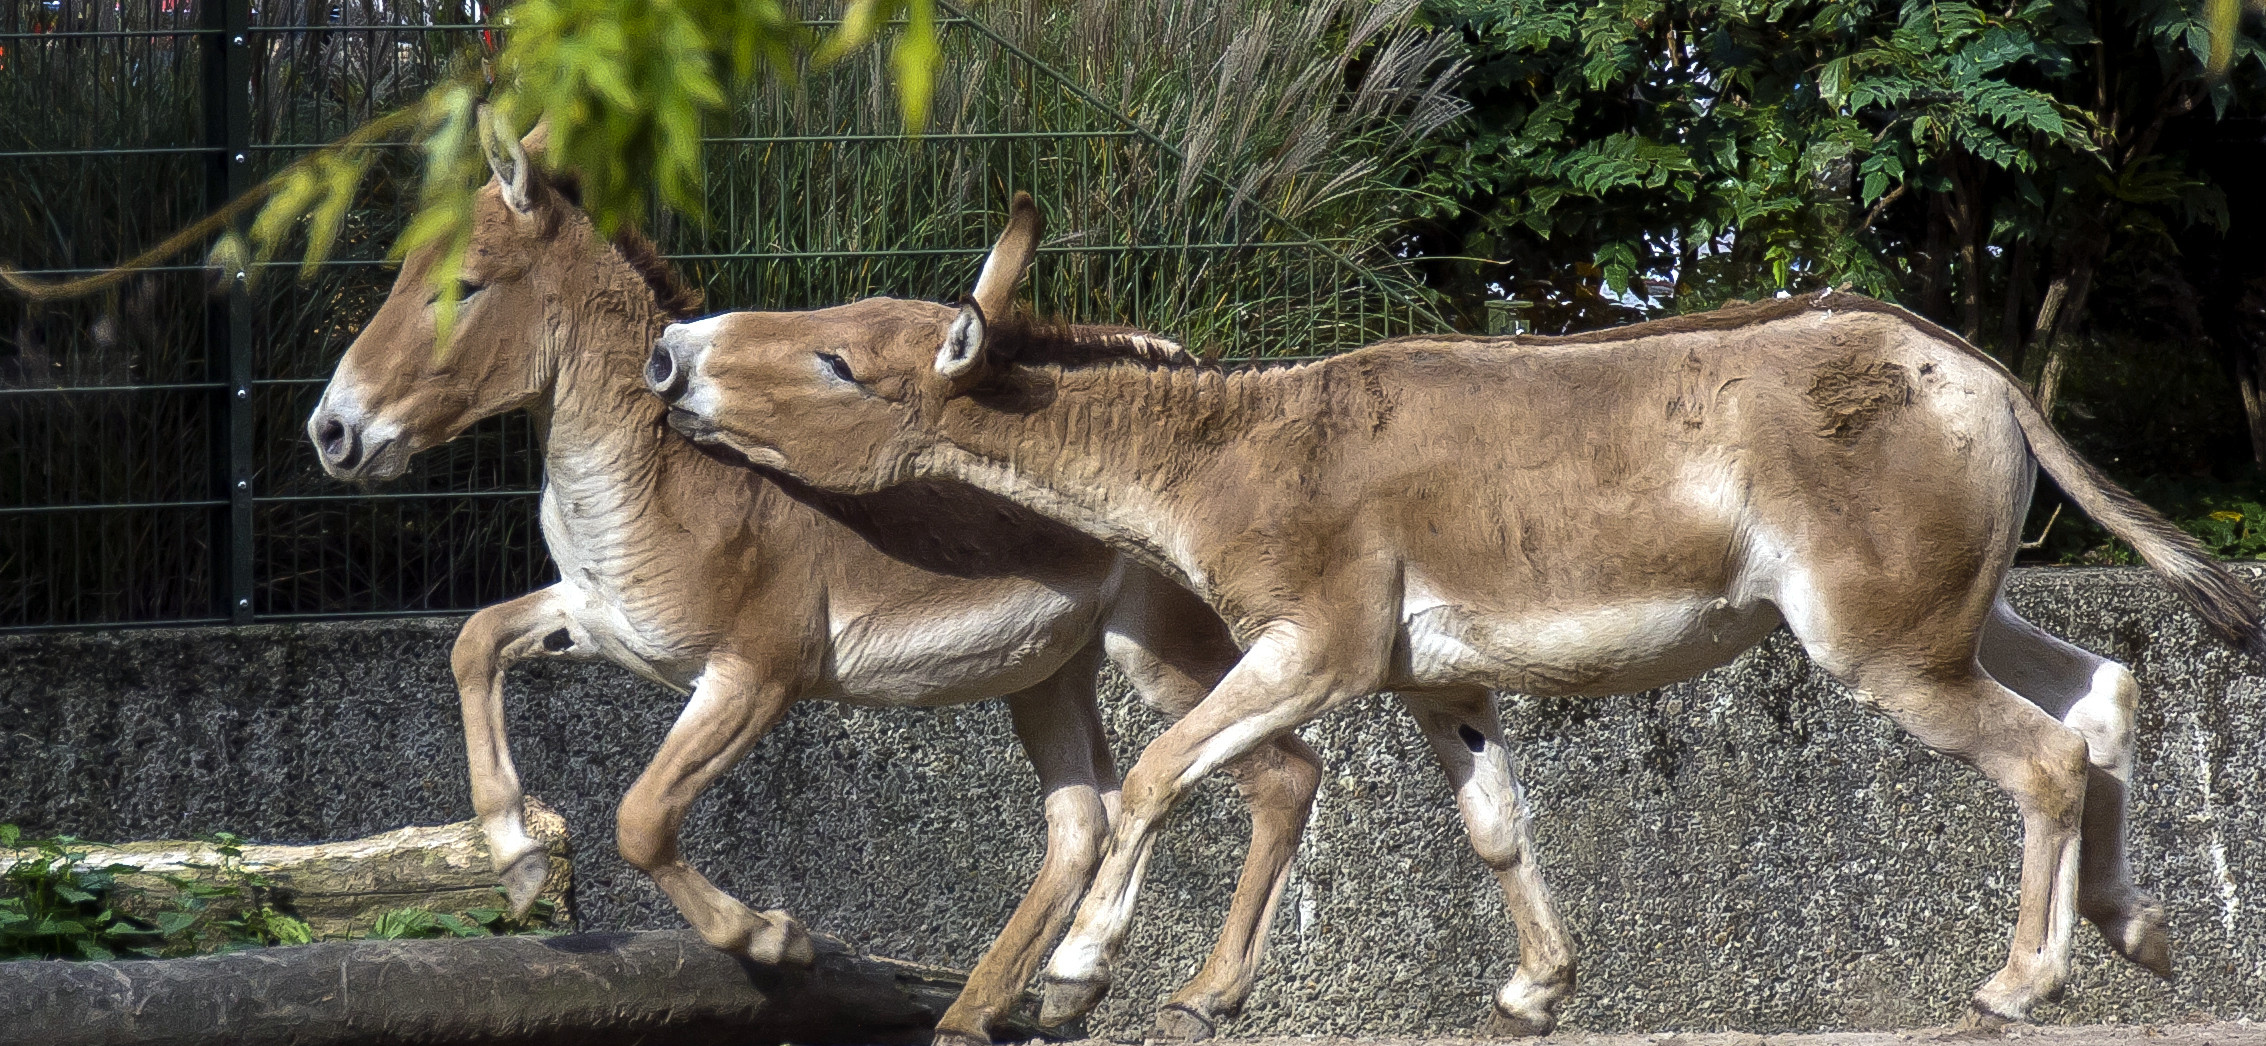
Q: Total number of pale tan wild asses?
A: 2